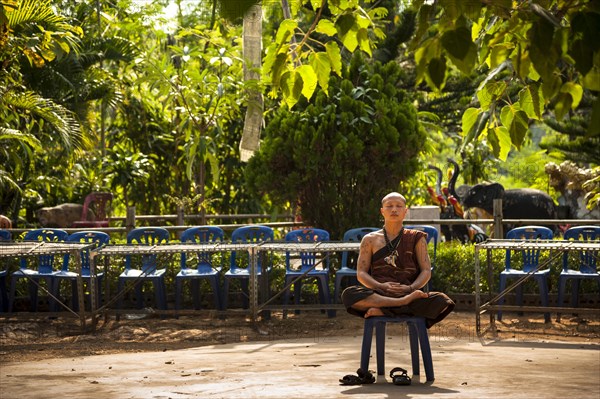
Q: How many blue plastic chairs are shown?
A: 12